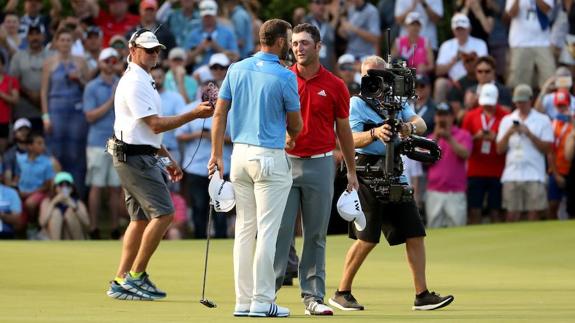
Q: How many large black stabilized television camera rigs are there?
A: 1